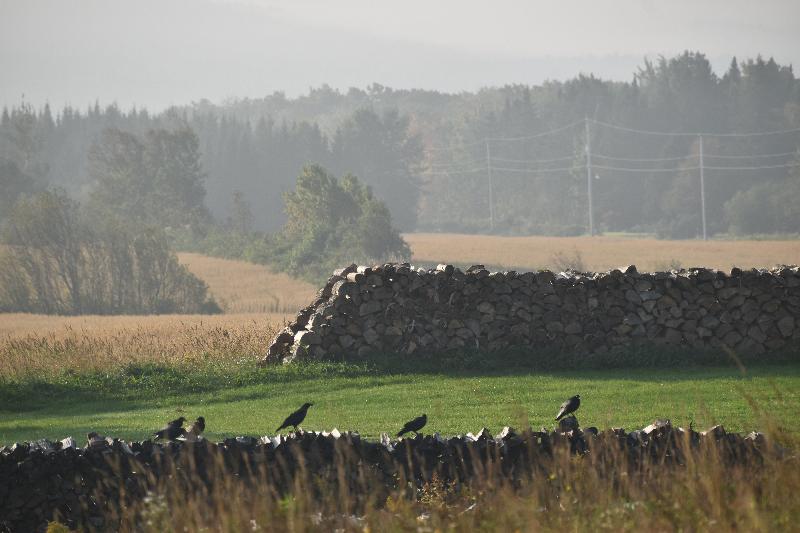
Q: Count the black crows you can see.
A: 5